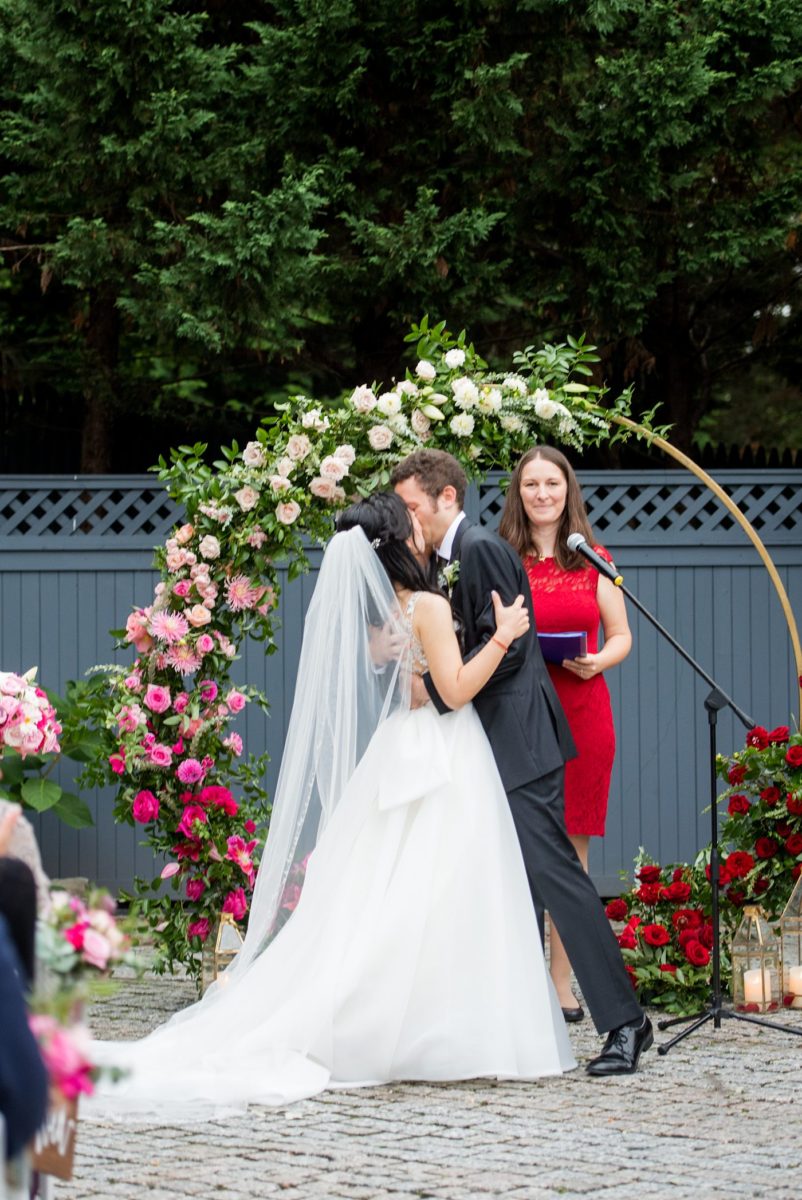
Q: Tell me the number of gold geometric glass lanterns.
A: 3